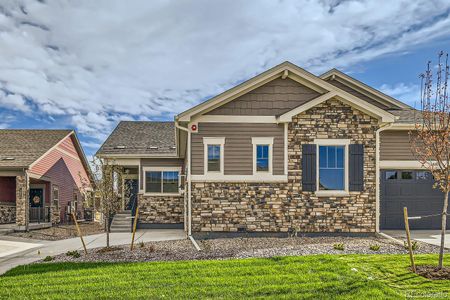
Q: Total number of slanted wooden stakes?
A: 3